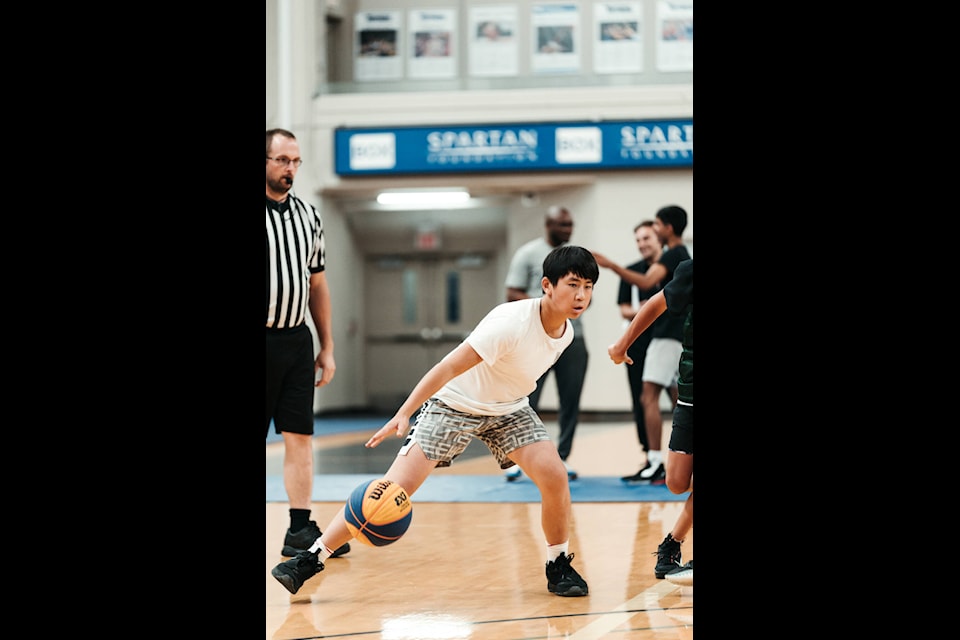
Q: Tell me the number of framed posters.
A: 6